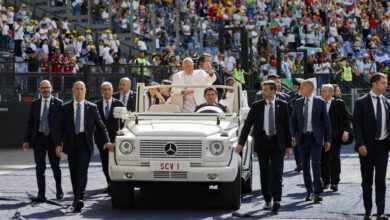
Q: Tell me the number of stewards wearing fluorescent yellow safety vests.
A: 3